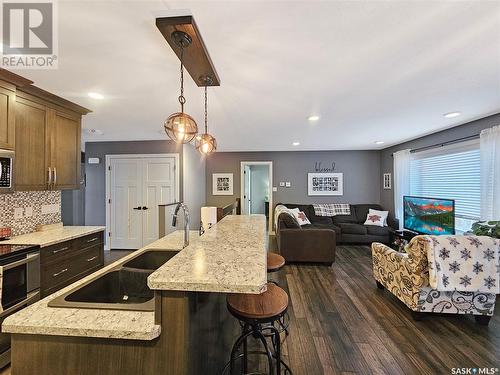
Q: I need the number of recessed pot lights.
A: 5